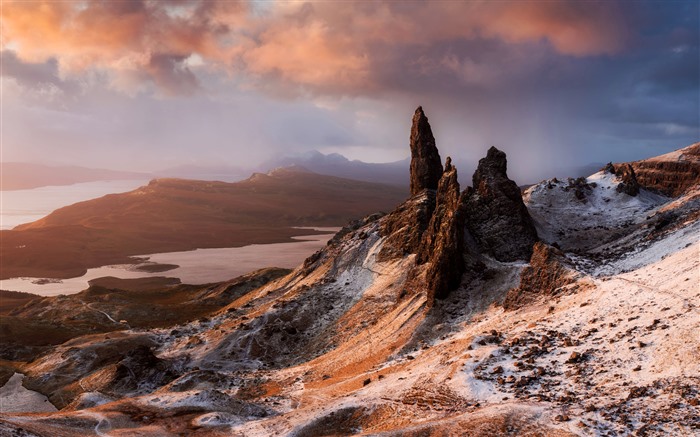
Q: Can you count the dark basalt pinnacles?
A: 3